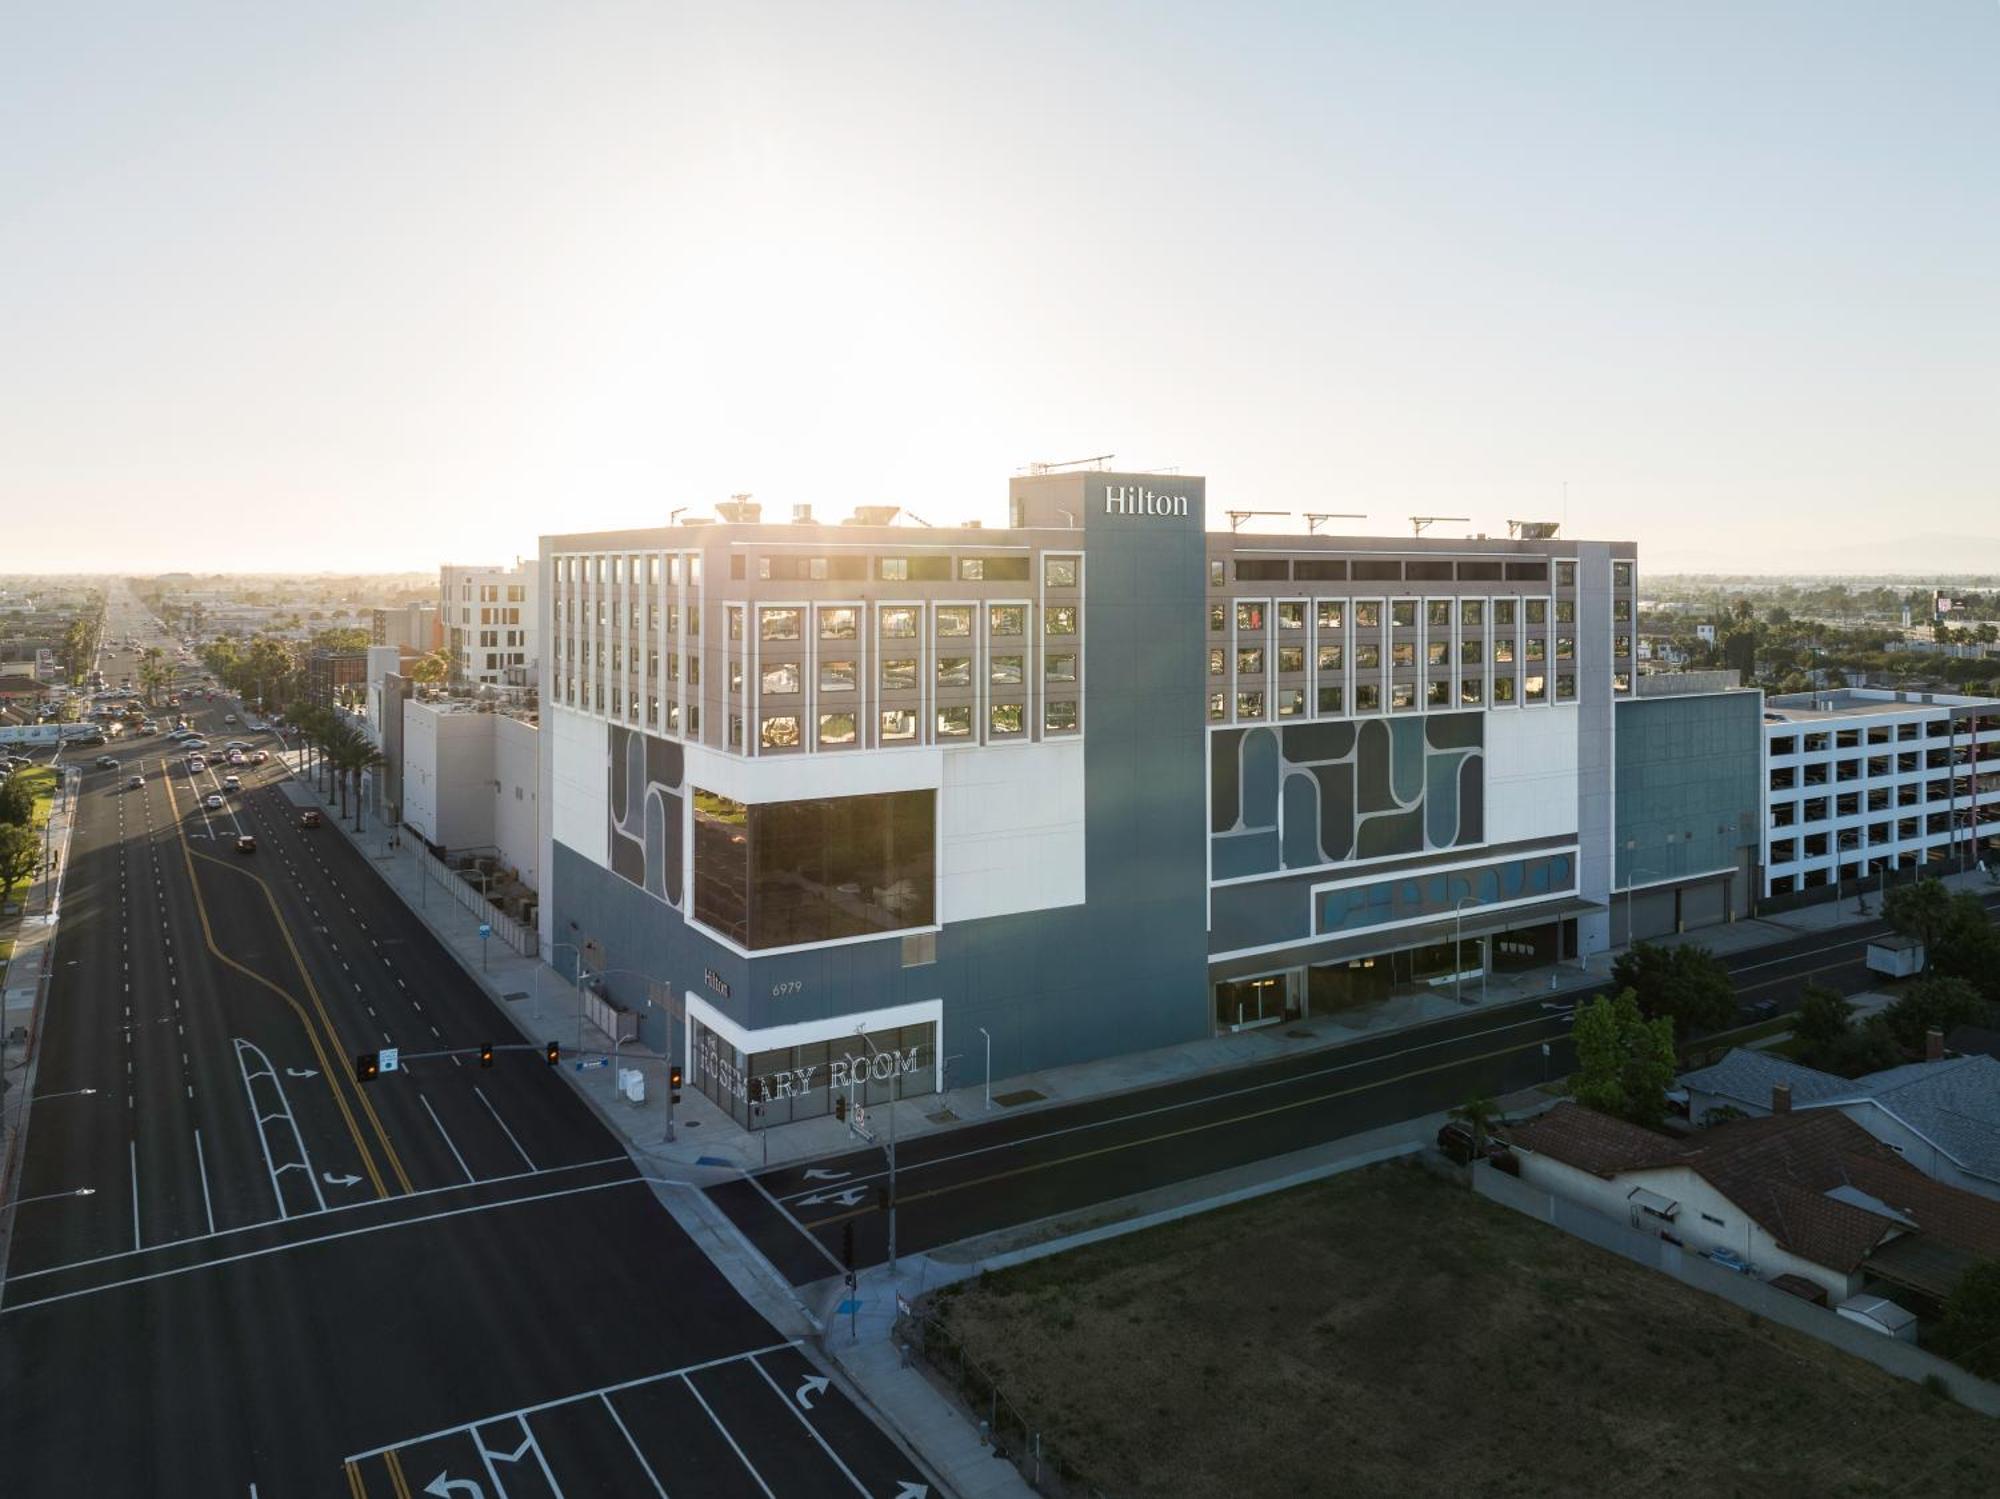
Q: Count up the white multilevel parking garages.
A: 1